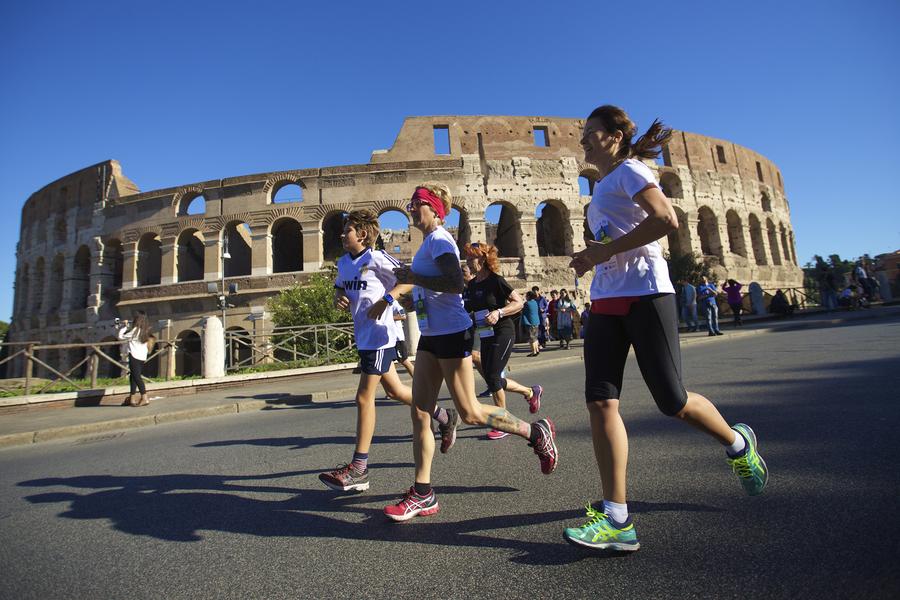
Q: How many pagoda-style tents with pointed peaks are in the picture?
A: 0